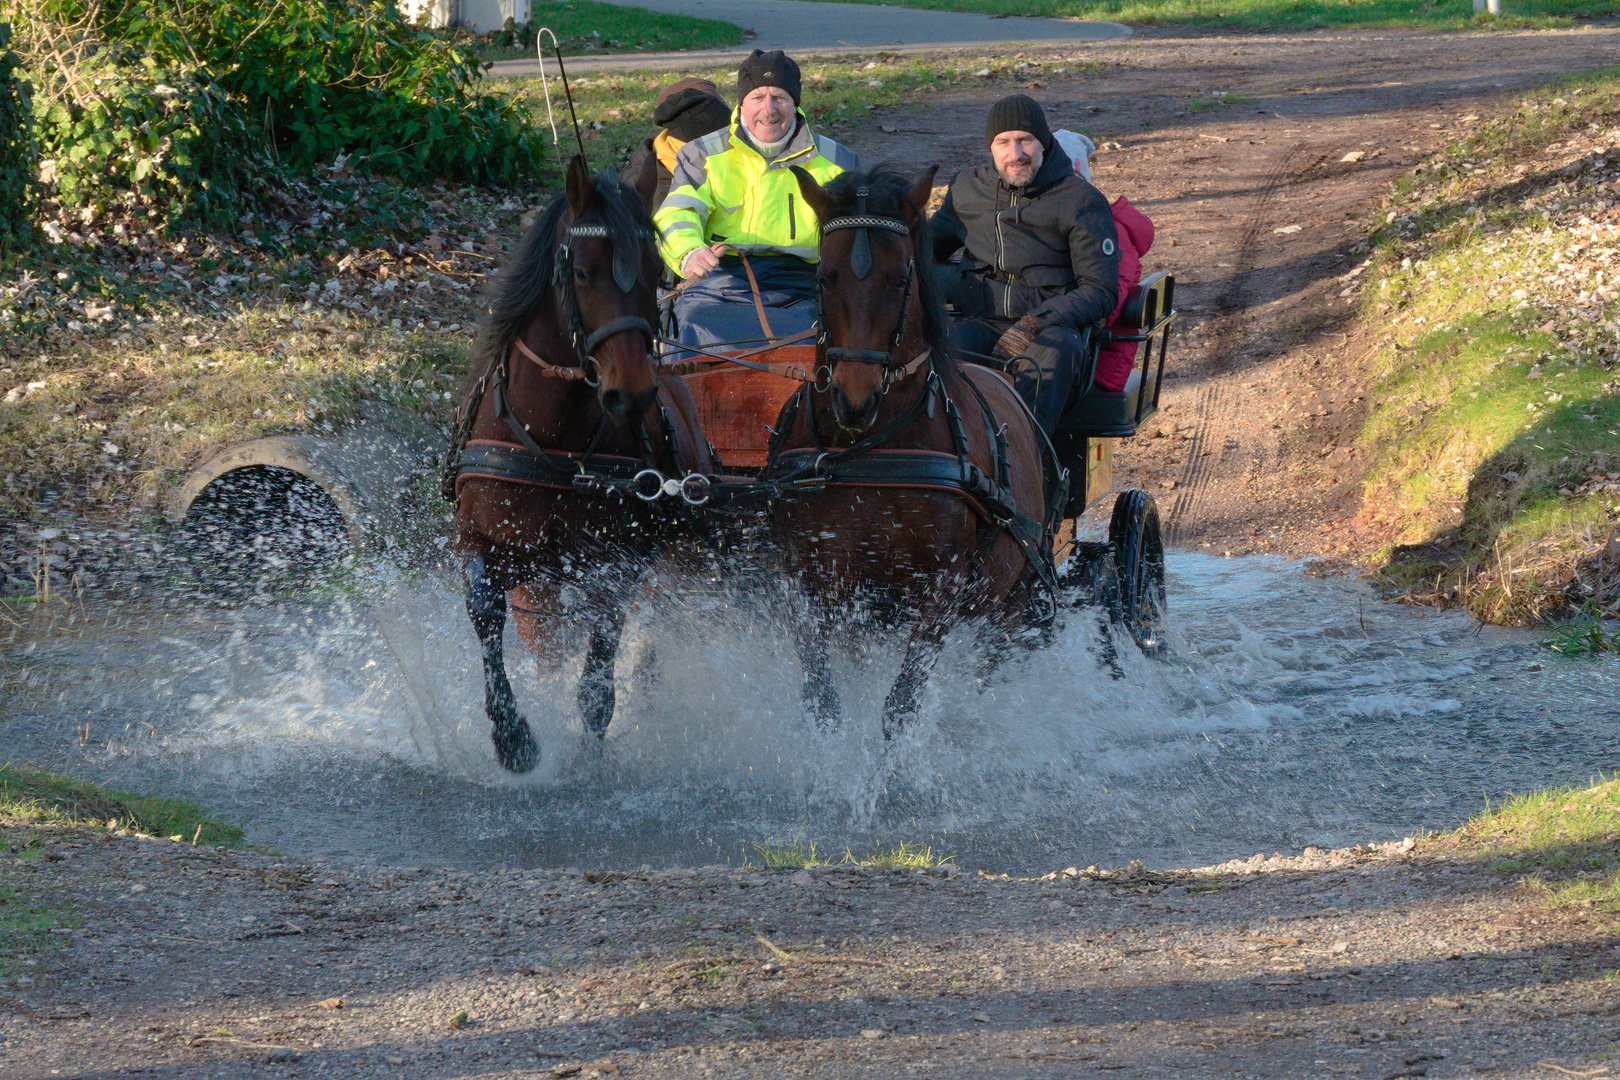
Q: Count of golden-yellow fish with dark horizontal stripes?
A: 0